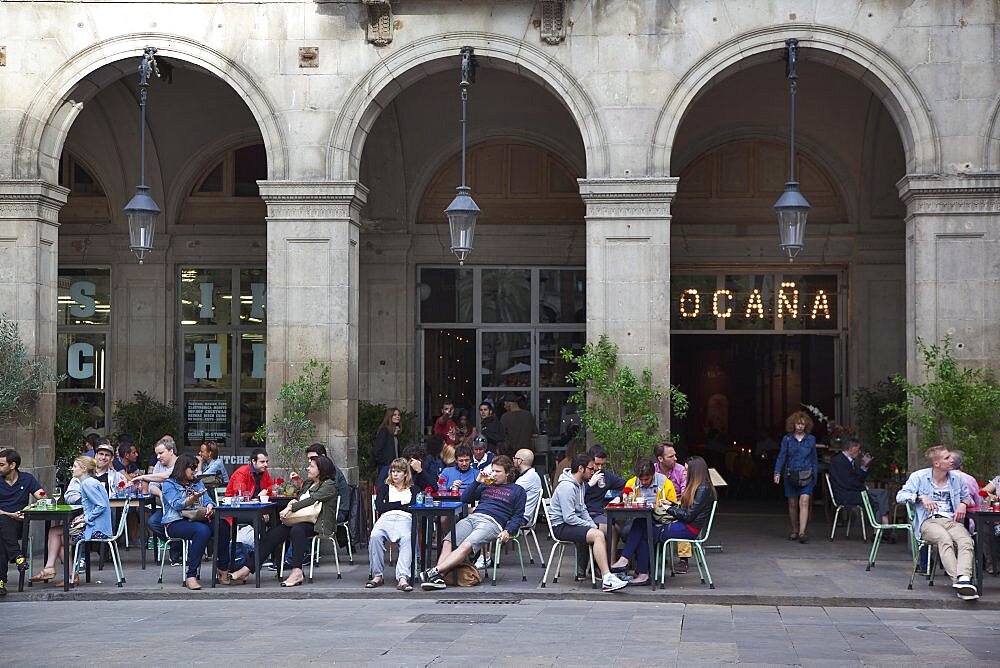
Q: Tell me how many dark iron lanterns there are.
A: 3